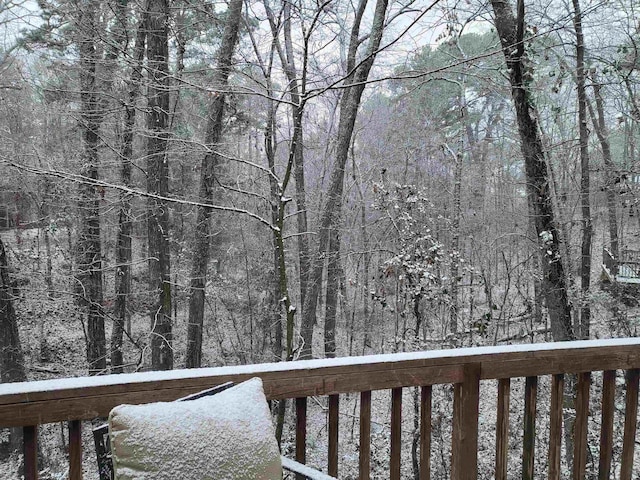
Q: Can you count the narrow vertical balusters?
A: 13